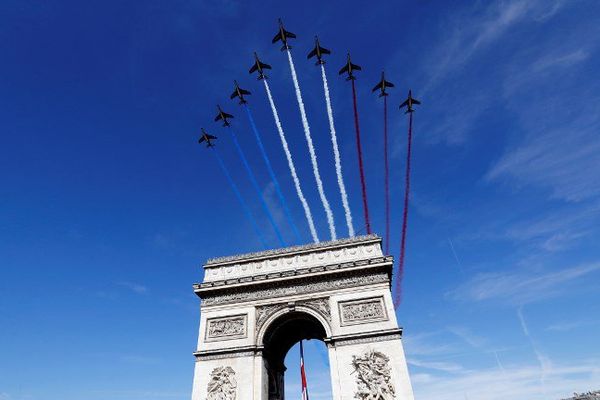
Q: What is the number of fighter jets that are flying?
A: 9